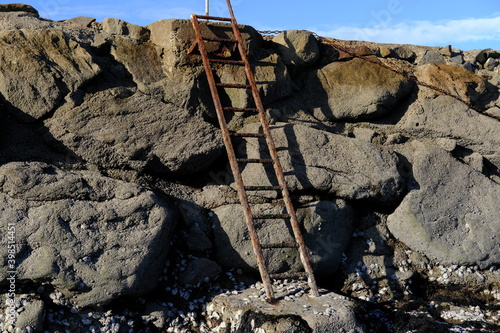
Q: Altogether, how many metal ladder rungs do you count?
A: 11